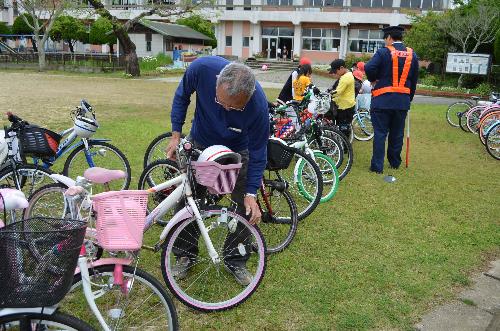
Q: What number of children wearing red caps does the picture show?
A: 3